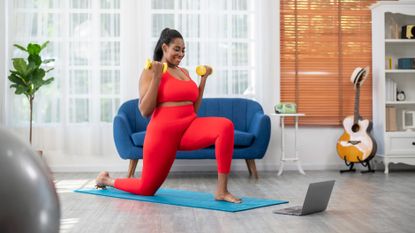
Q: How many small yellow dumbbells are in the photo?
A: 2